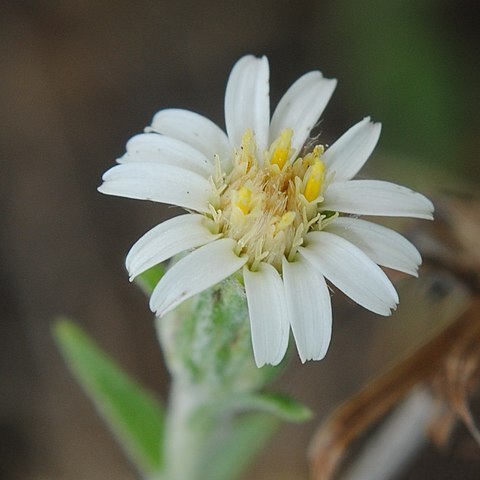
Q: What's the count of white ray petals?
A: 13